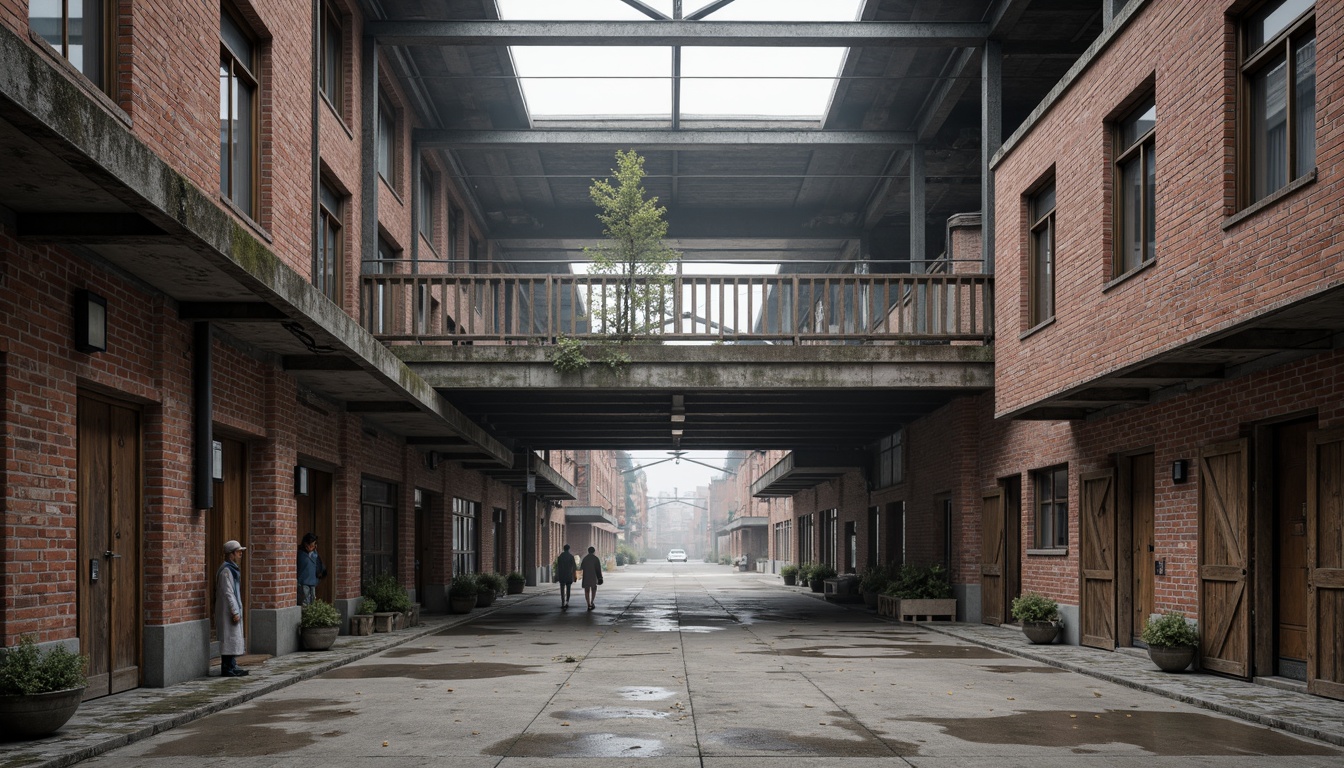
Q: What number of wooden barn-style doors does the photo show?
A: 4